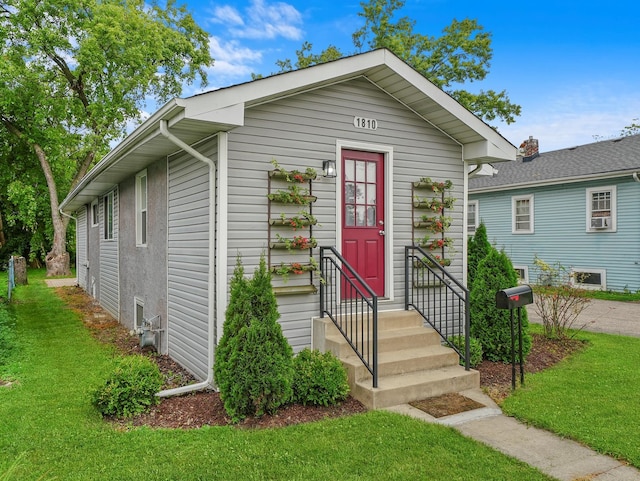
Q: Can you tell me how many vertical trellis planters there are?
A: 2